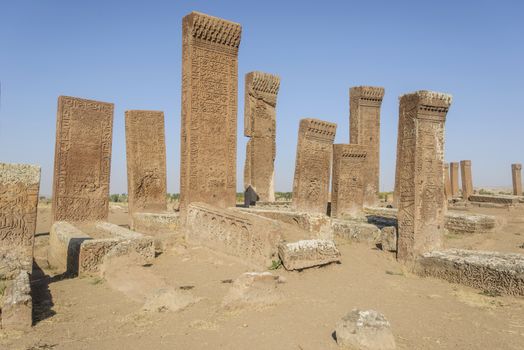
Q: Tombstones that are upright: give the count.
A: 13